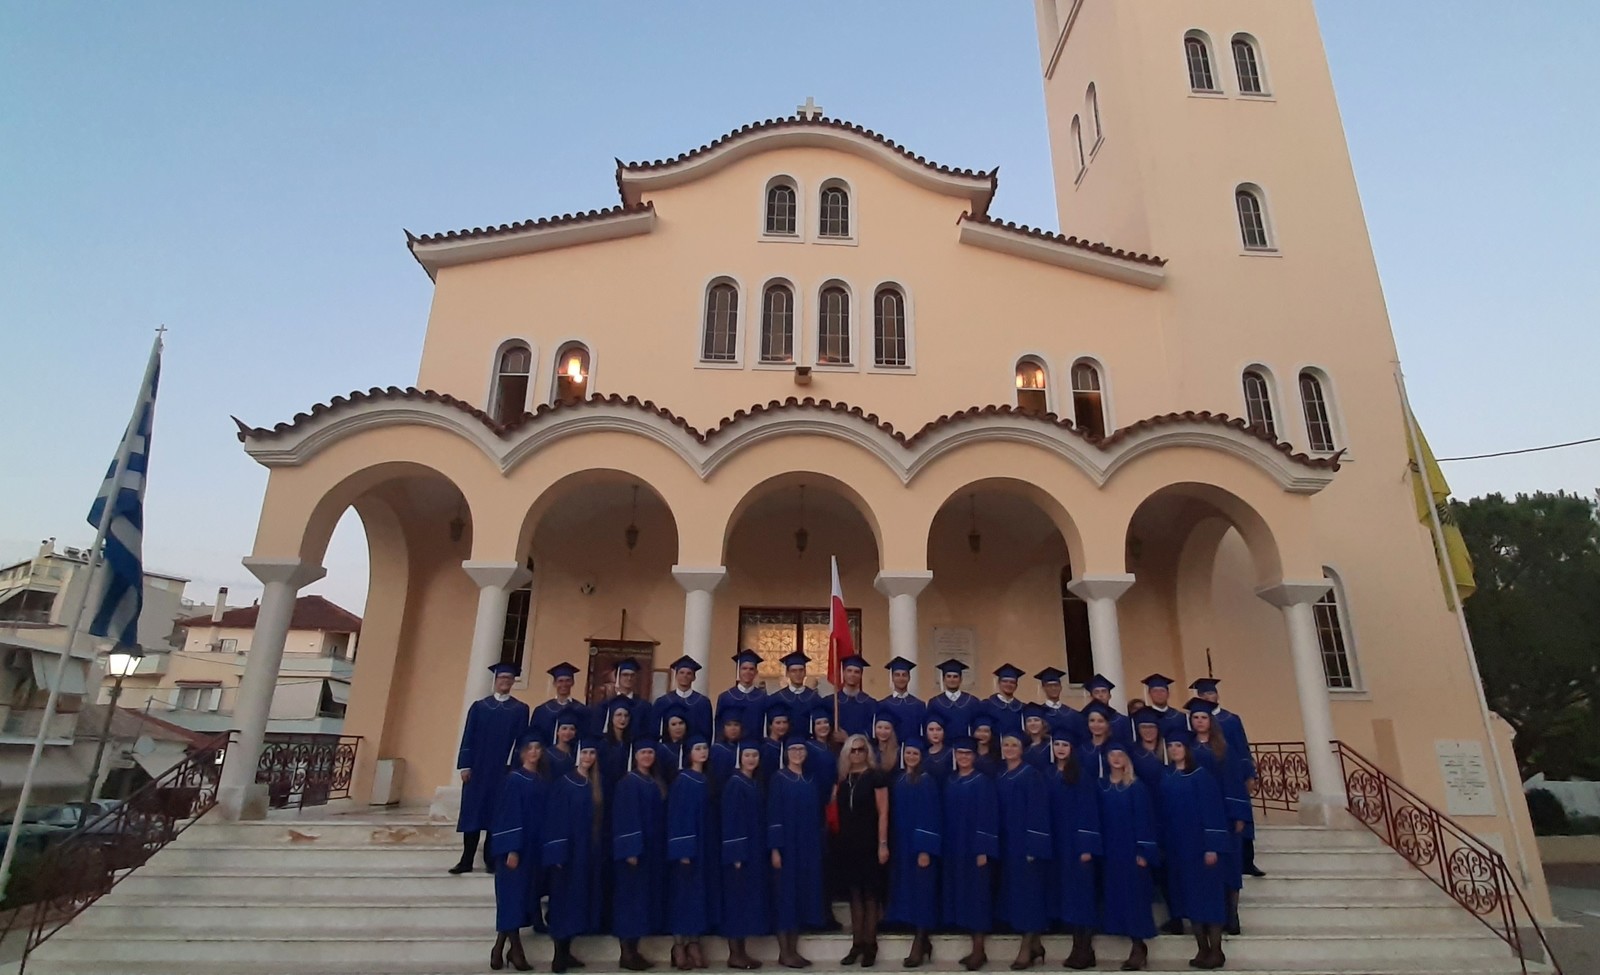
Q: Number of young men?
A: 14